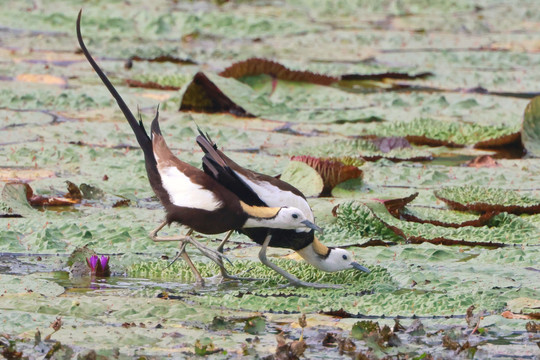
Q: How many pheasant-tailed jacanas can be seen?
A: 2